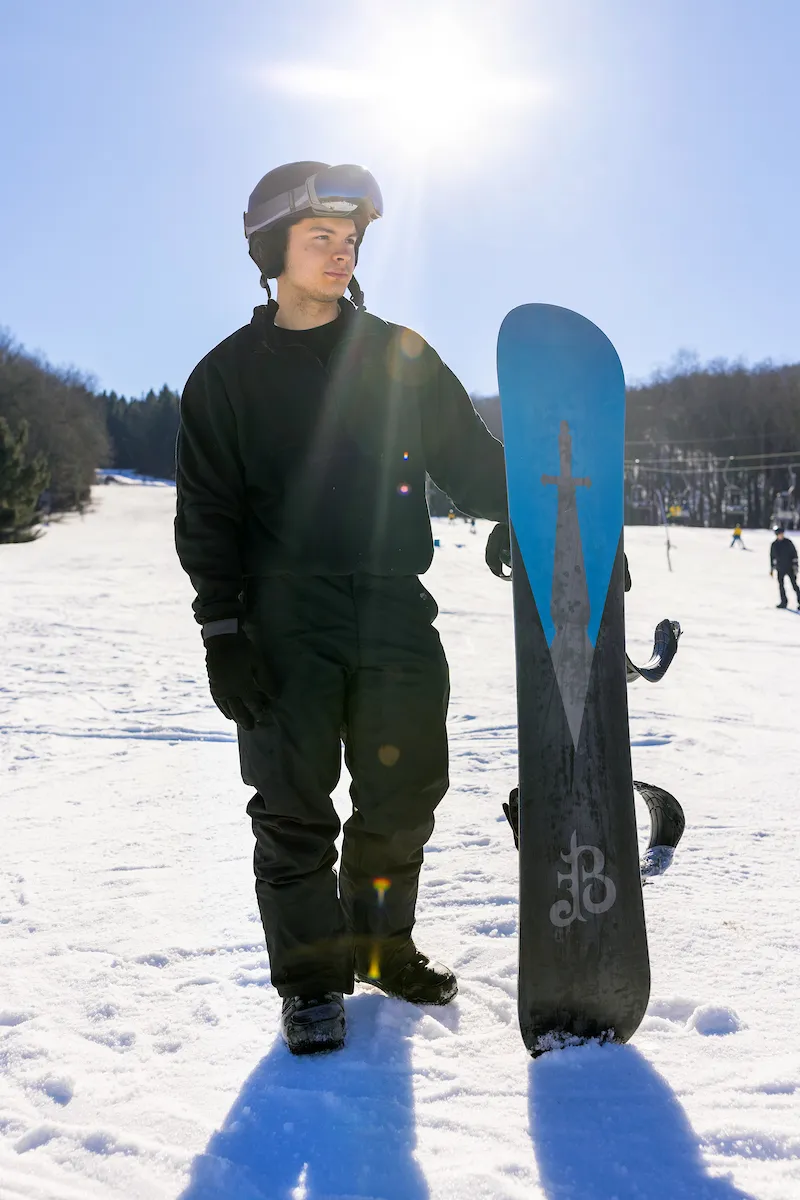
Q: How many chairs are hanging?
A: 4